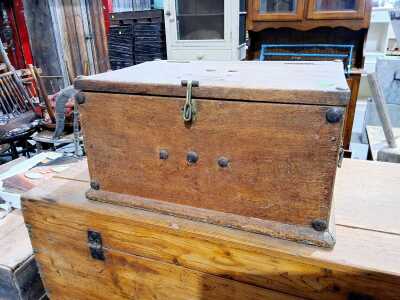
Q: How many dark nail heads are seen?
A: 7